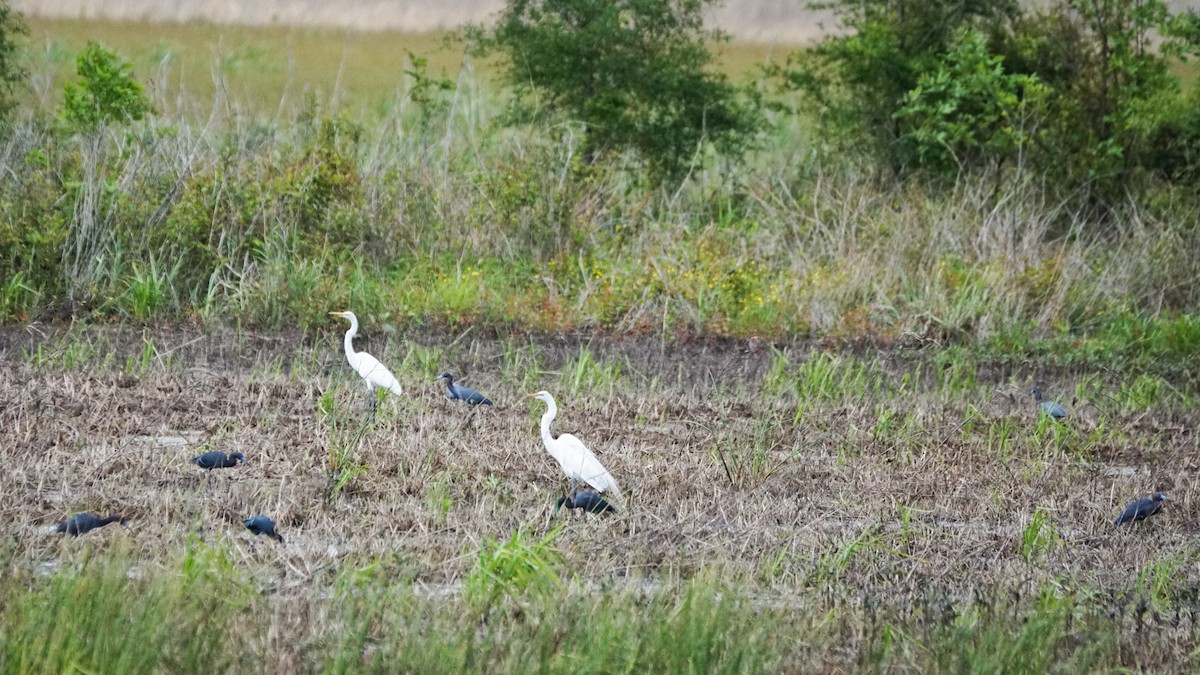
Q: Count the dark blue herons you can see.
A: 7